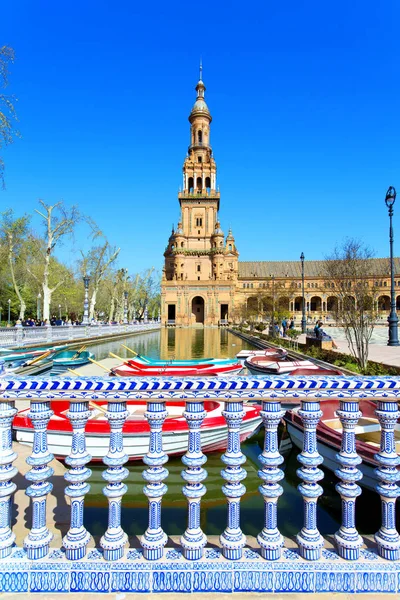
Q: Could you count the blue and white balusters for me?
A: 11